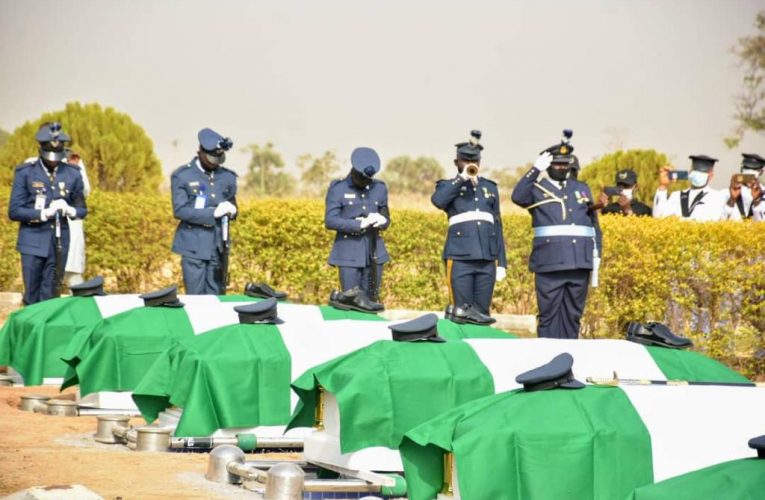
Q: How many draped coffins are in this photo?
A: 6